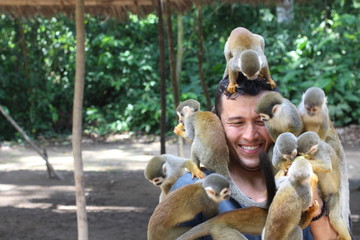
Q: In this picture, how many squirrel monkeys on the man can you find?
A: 10